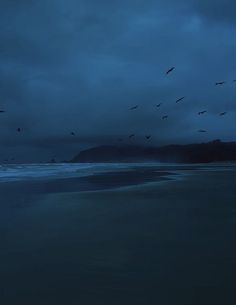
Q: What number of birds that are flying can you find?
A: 15